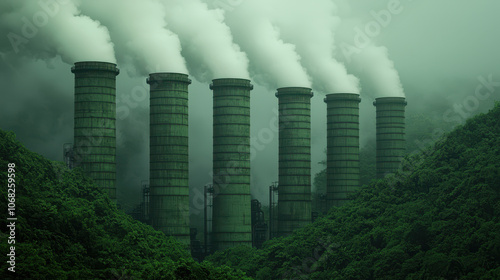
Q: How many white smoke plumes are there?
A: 6